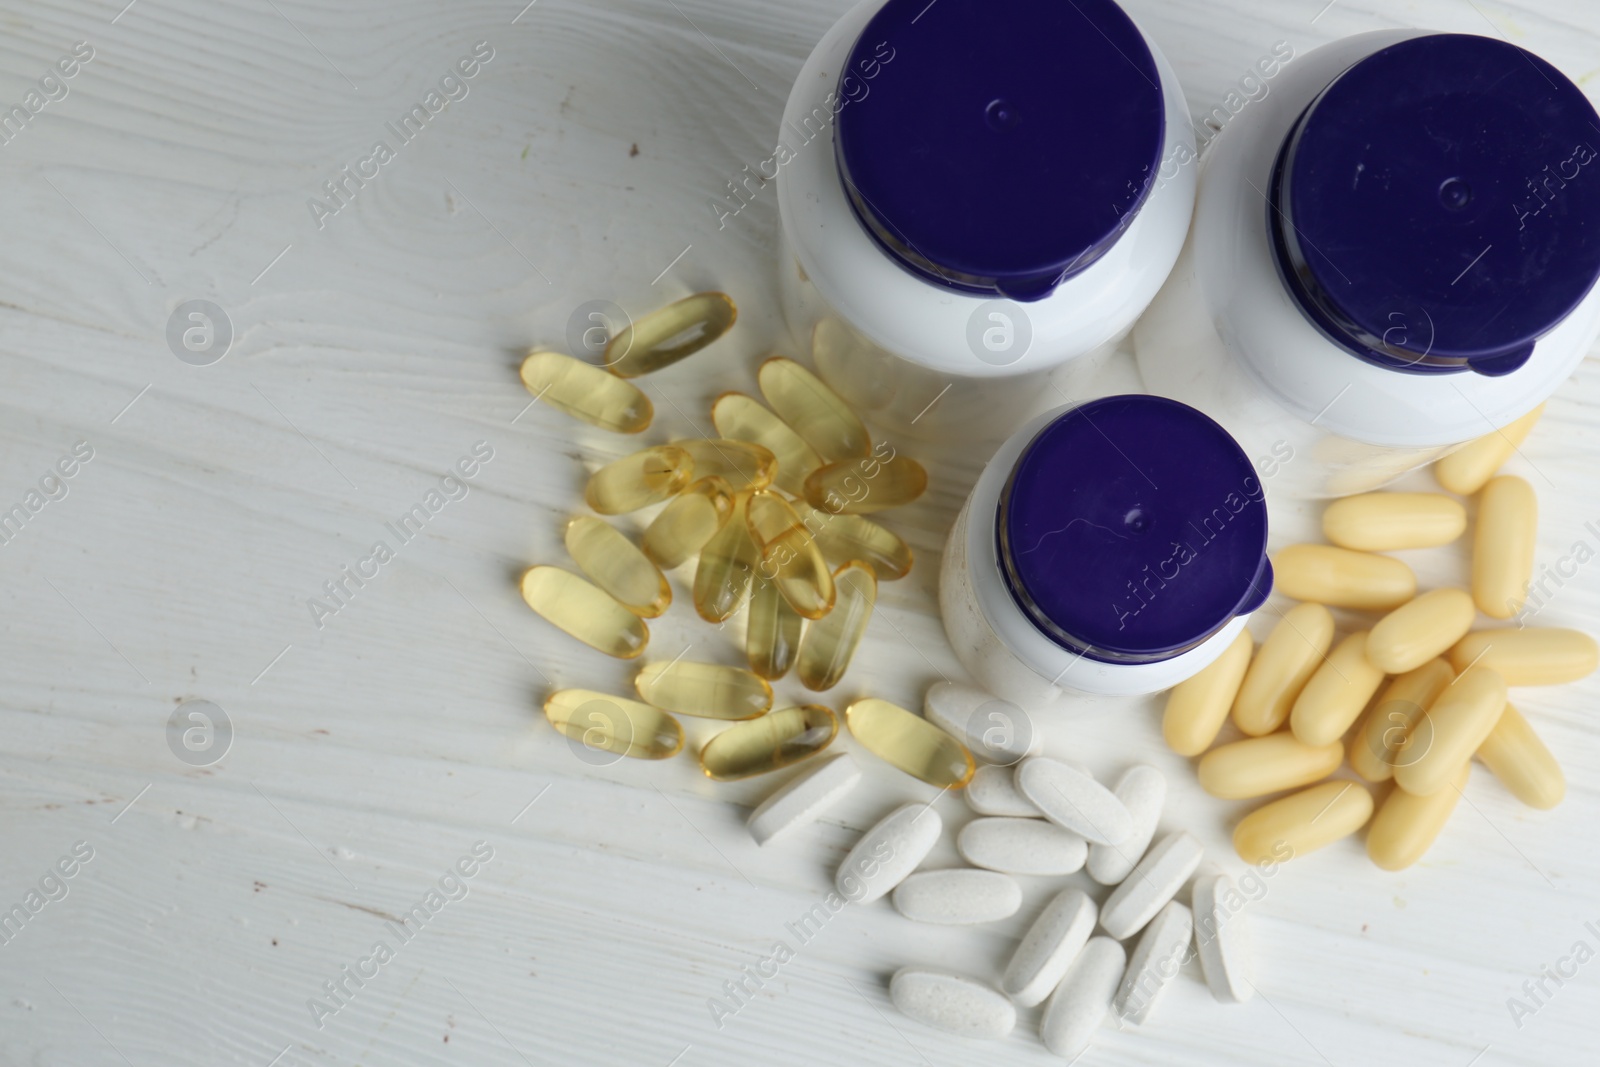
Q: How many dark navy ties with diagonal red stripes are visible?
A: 0